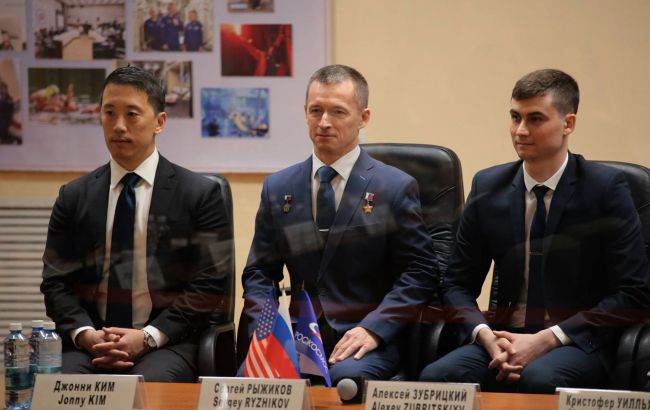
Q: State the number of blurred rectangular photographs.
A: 9